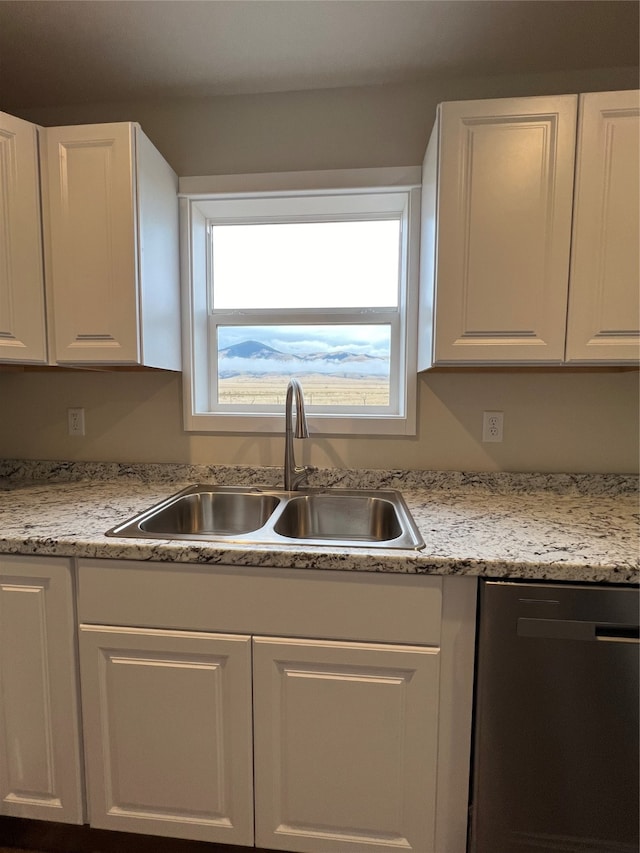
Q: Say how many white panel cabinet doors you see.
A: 7